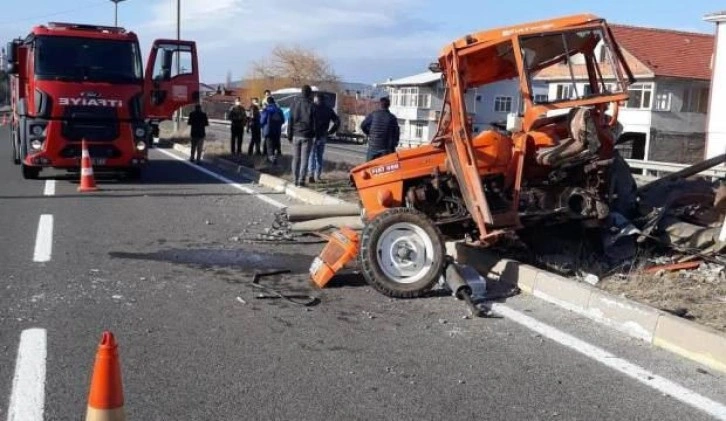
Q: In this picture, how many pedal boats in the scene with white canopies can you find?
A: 0